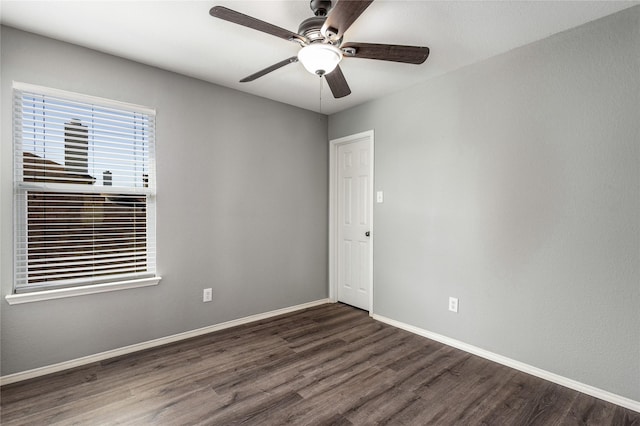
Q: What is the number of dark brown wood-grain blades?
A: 5